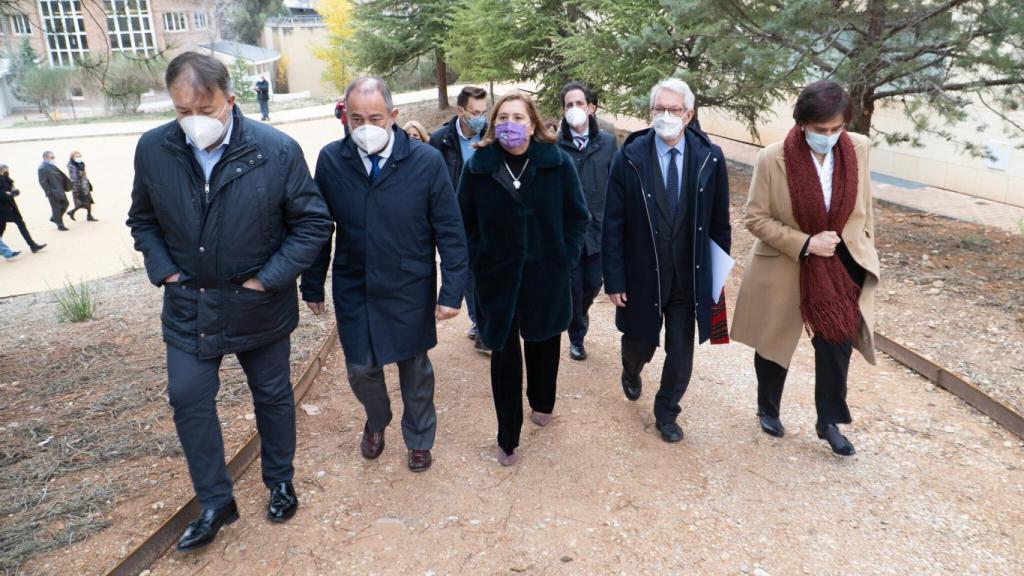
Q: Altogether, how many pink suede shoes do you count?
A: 2